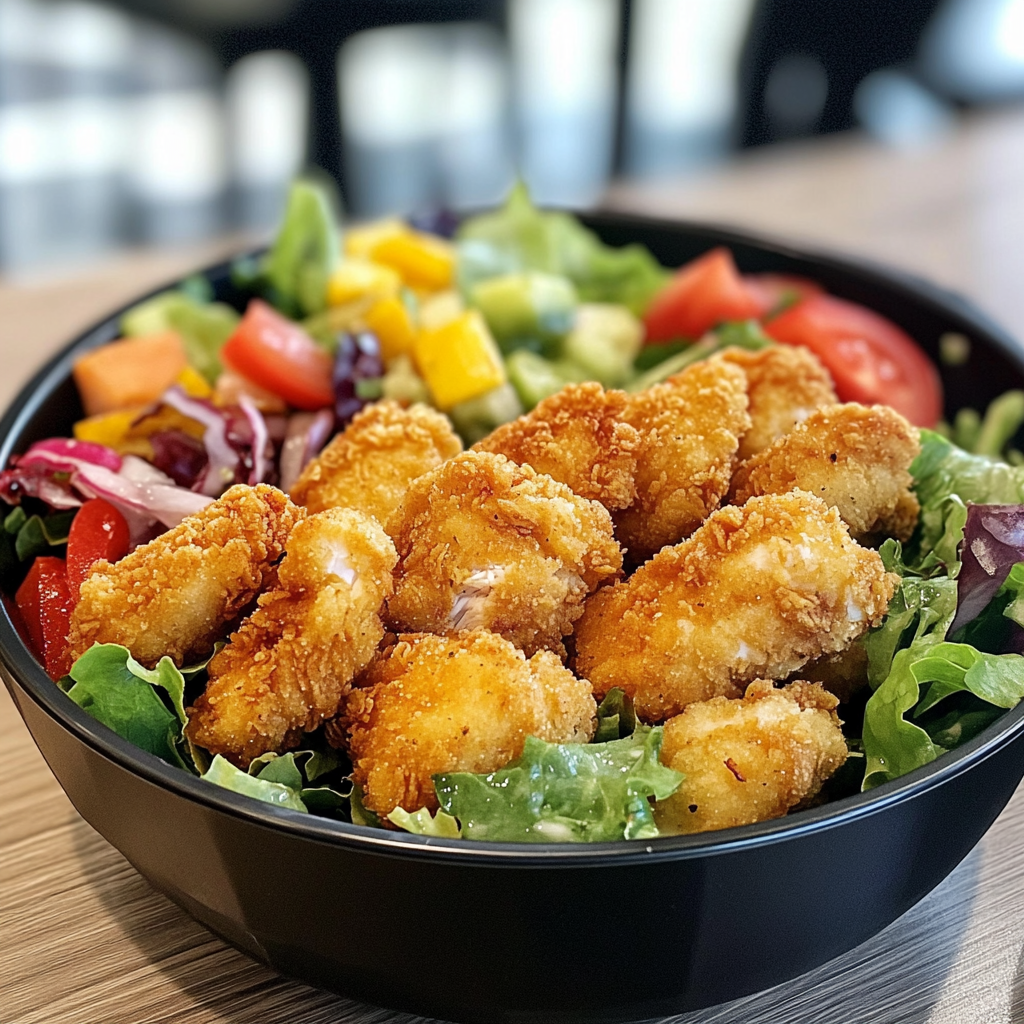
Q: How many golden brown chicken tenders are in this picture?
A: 11